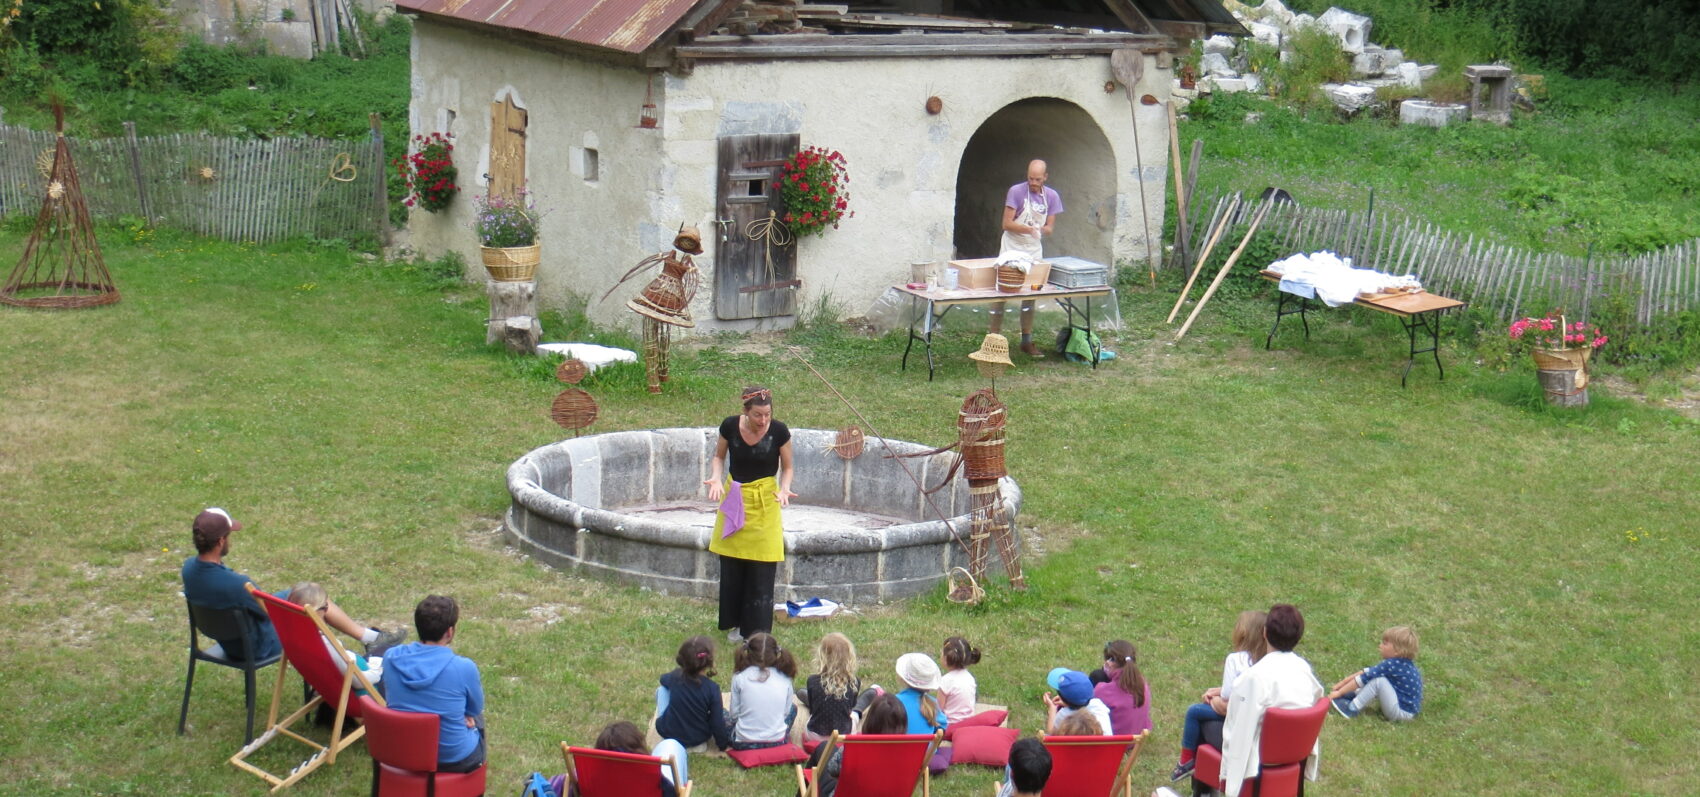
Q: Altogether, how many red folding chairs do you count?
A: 4